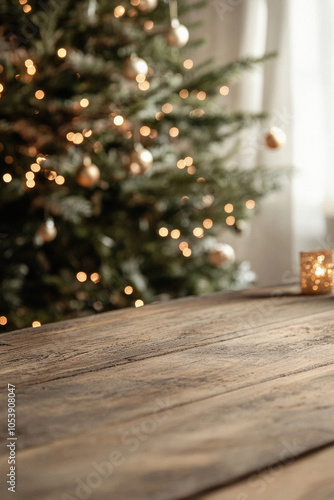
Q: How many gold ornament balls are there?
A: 8